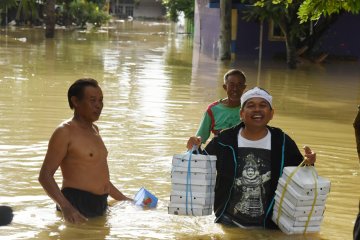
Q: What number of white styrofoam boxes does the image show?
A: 10